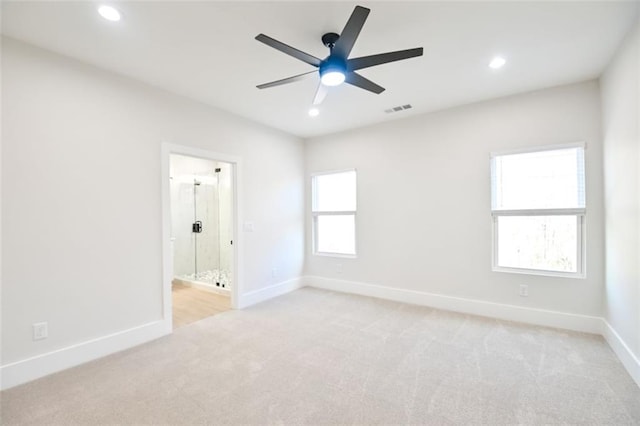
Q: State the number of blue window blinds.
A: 0